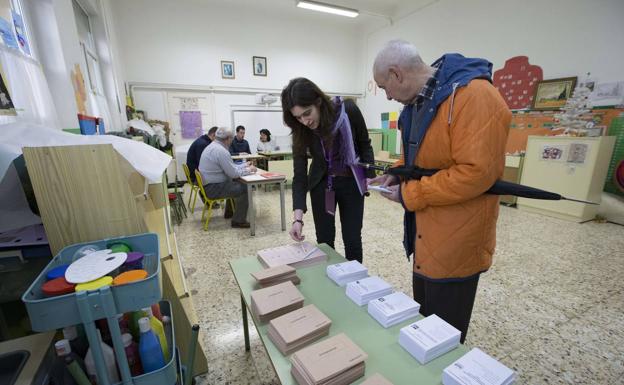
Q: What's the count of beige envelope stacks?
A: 5